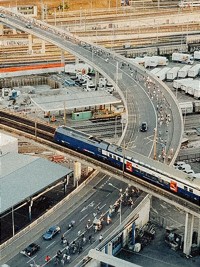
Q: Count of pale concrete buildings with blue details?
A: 1